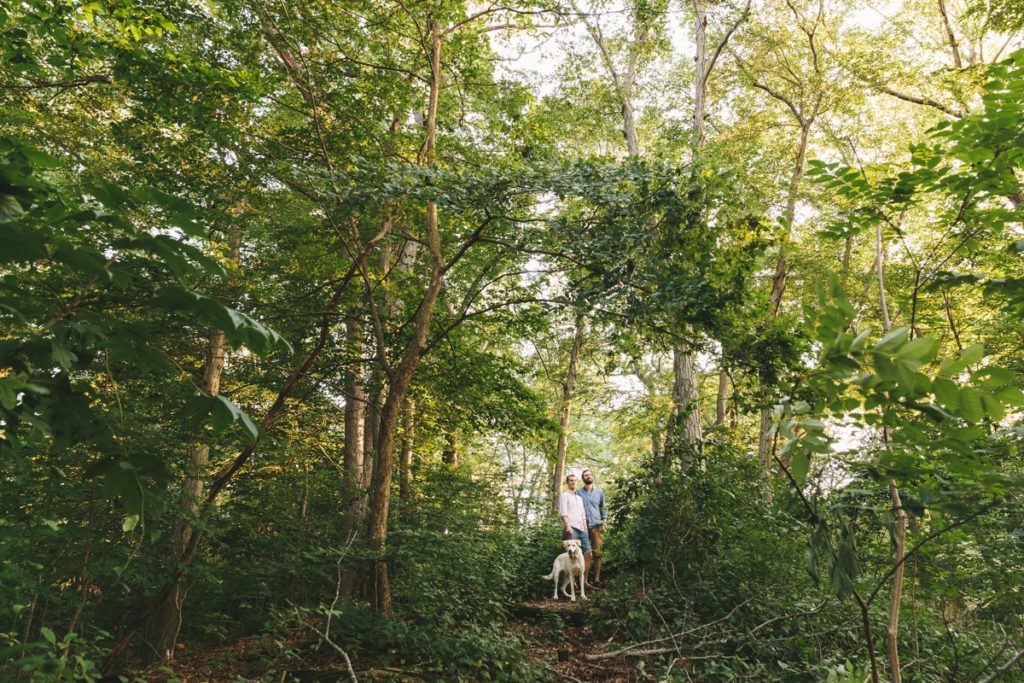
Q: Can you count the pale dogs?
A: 1